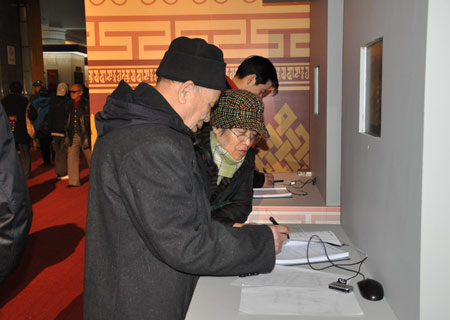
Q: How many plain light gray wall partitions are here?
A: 2